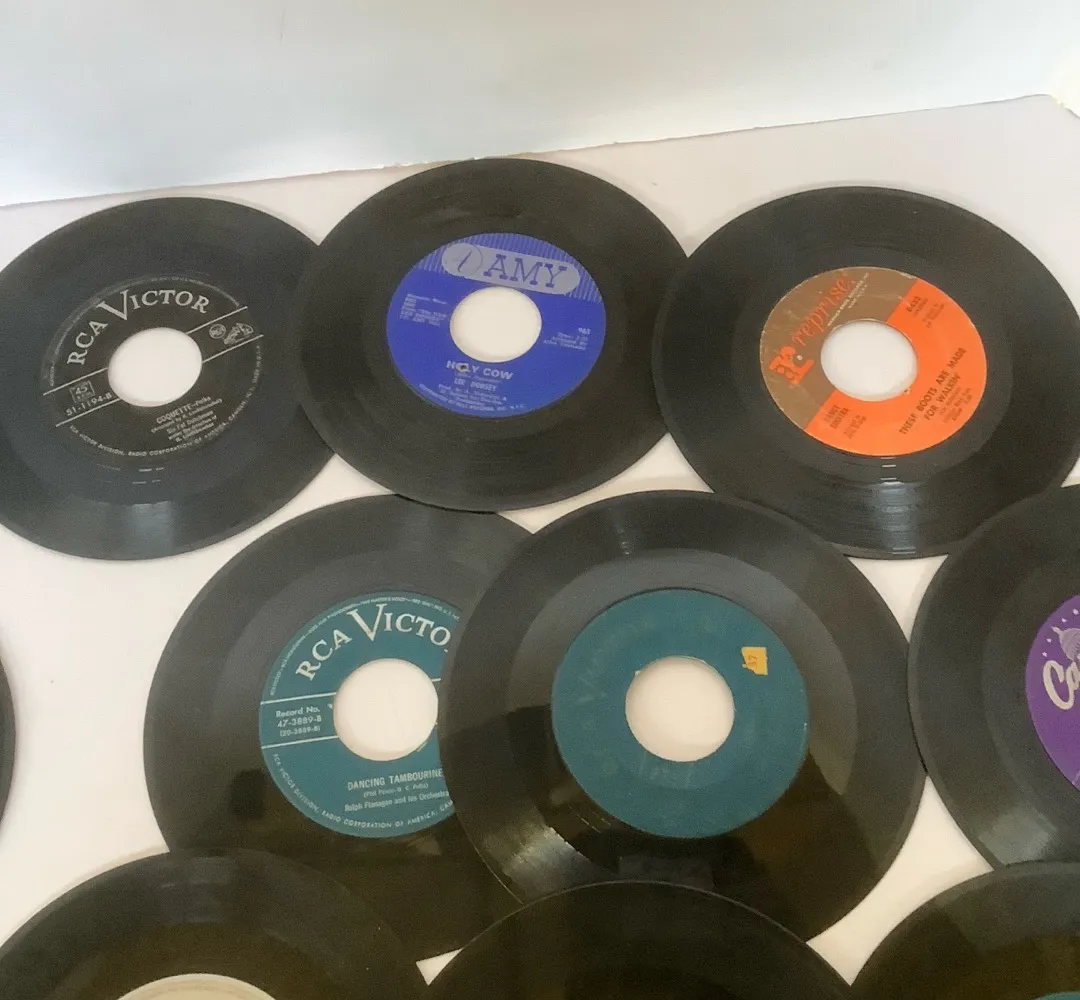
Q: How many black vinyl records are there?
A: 10